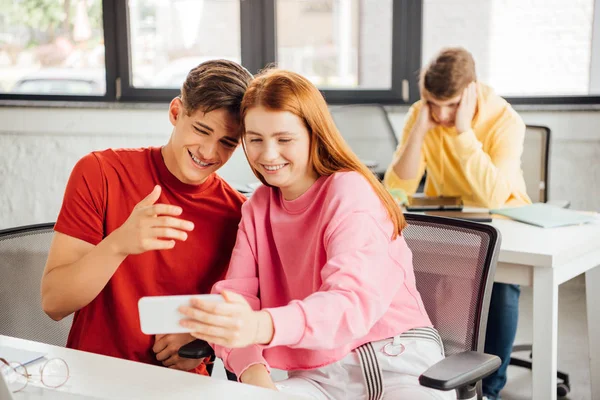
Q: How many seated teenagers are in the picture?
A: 3